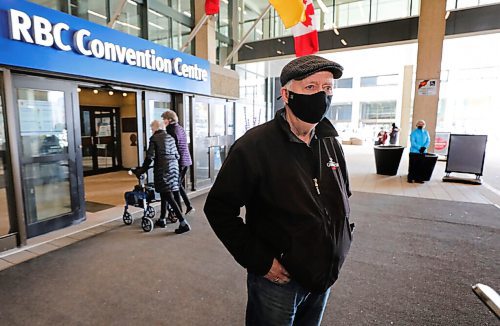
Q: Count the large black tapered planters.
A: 2